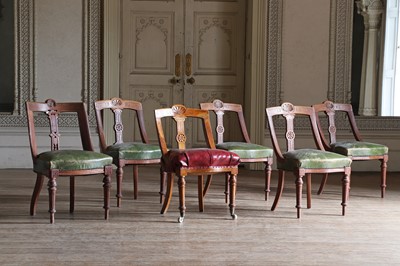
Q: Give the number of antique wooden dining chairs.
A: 6